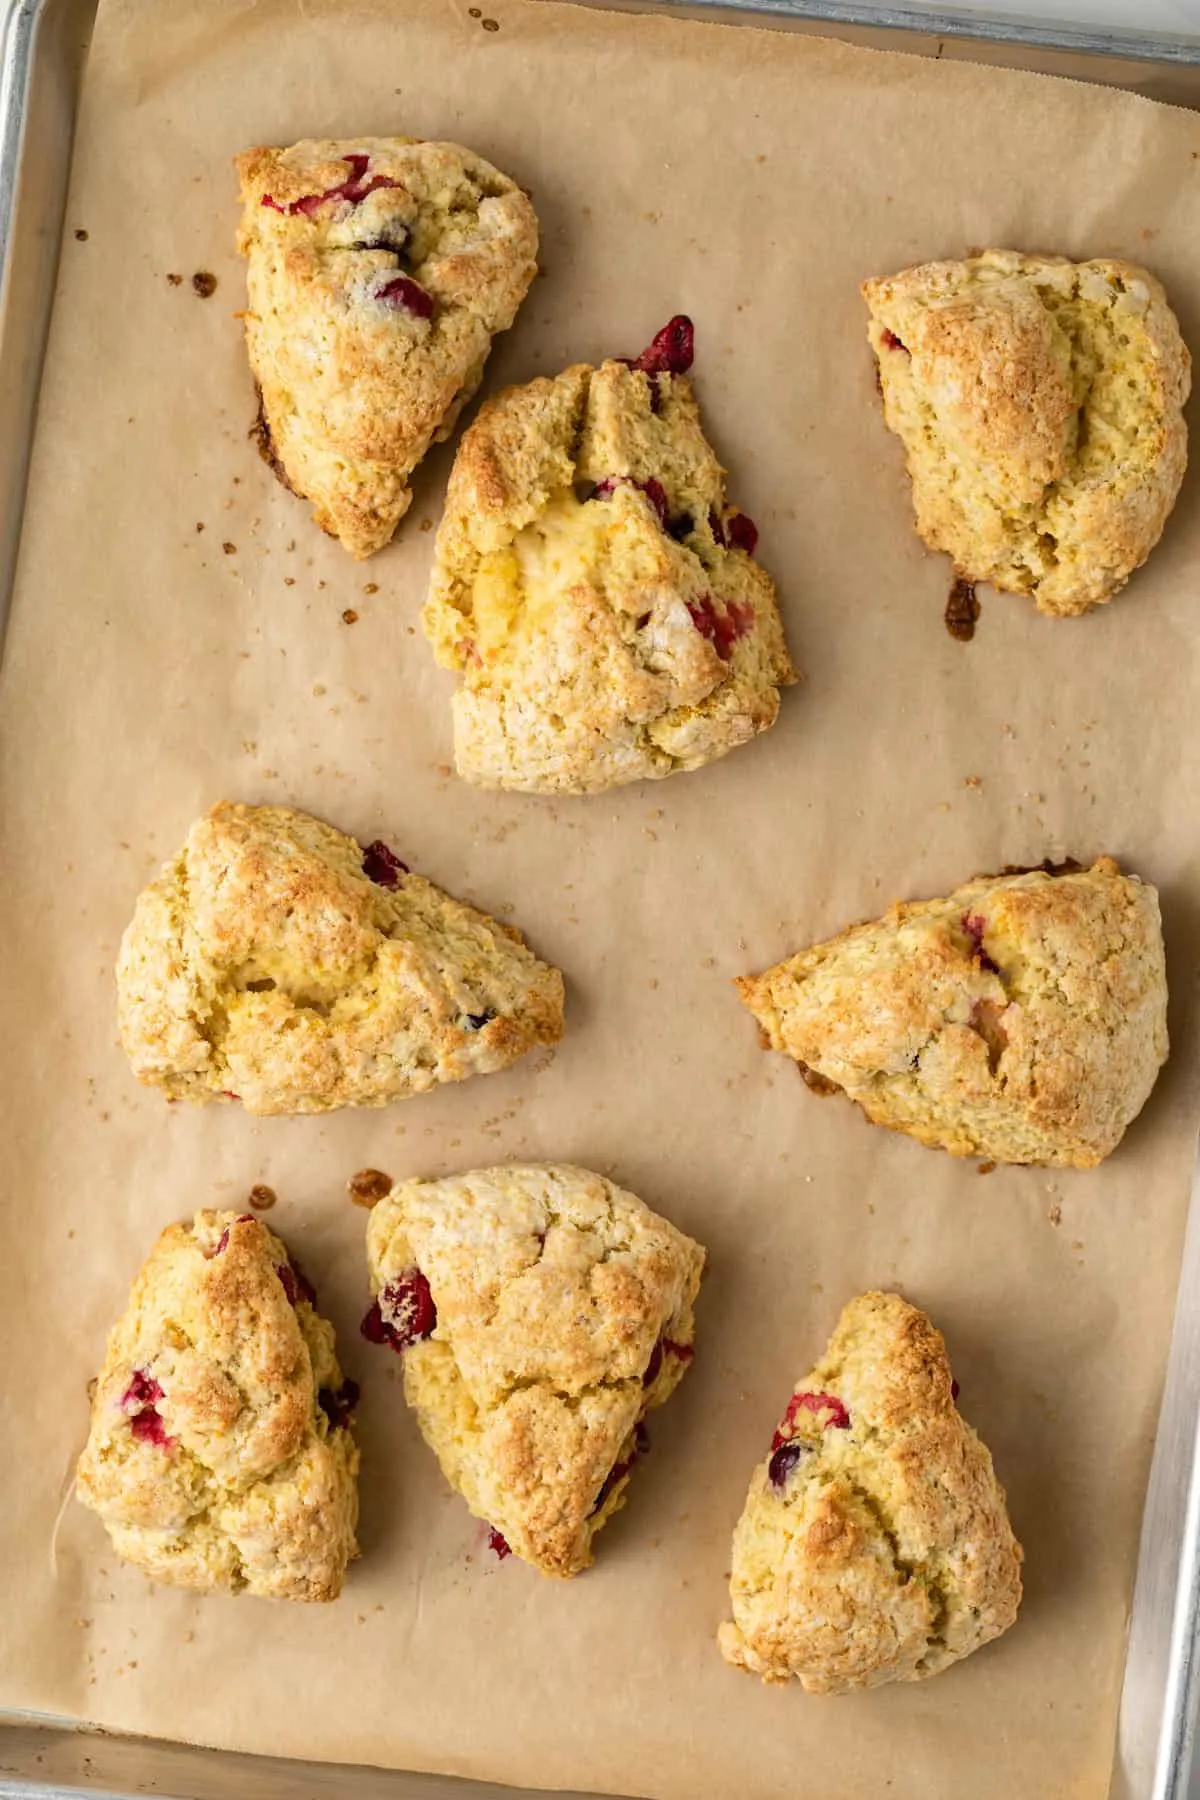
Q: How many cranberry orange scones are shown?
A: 8